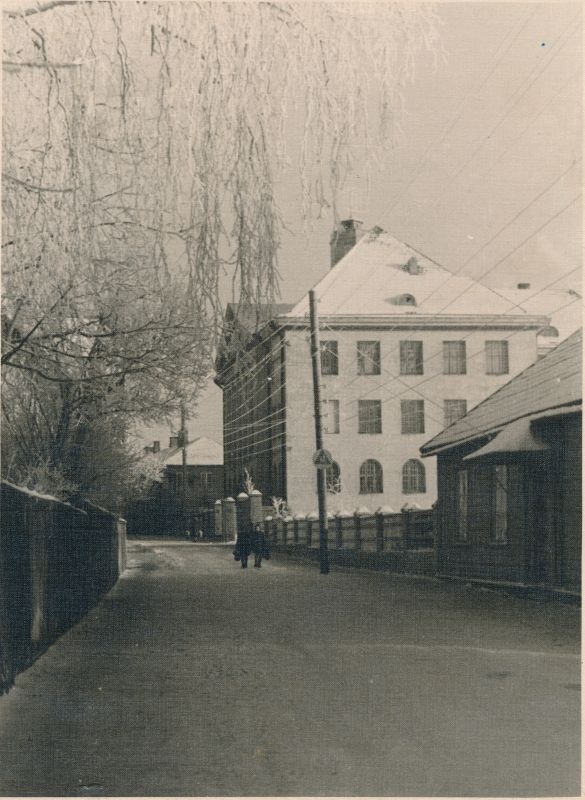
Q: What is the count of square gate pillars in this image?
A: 4